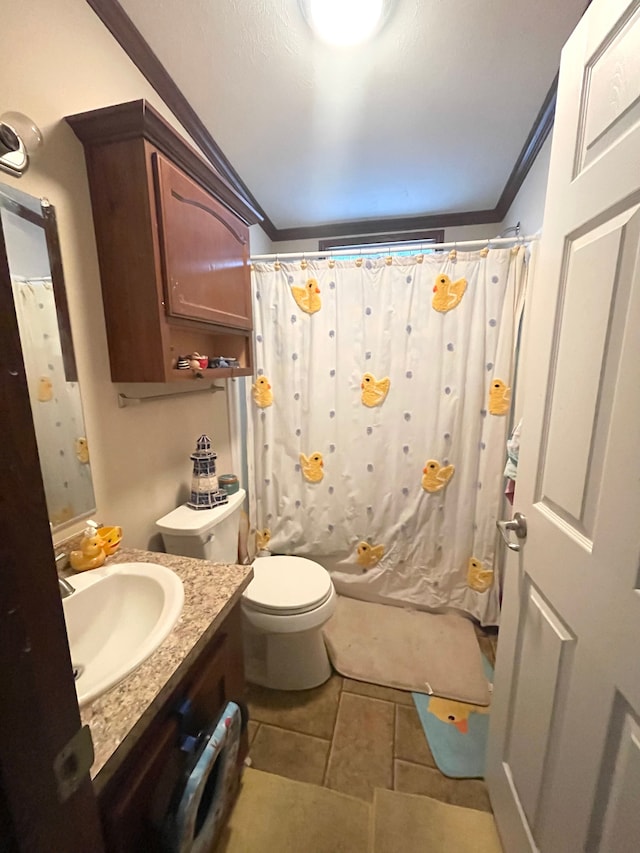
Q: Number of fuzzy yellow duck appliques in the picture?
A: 10